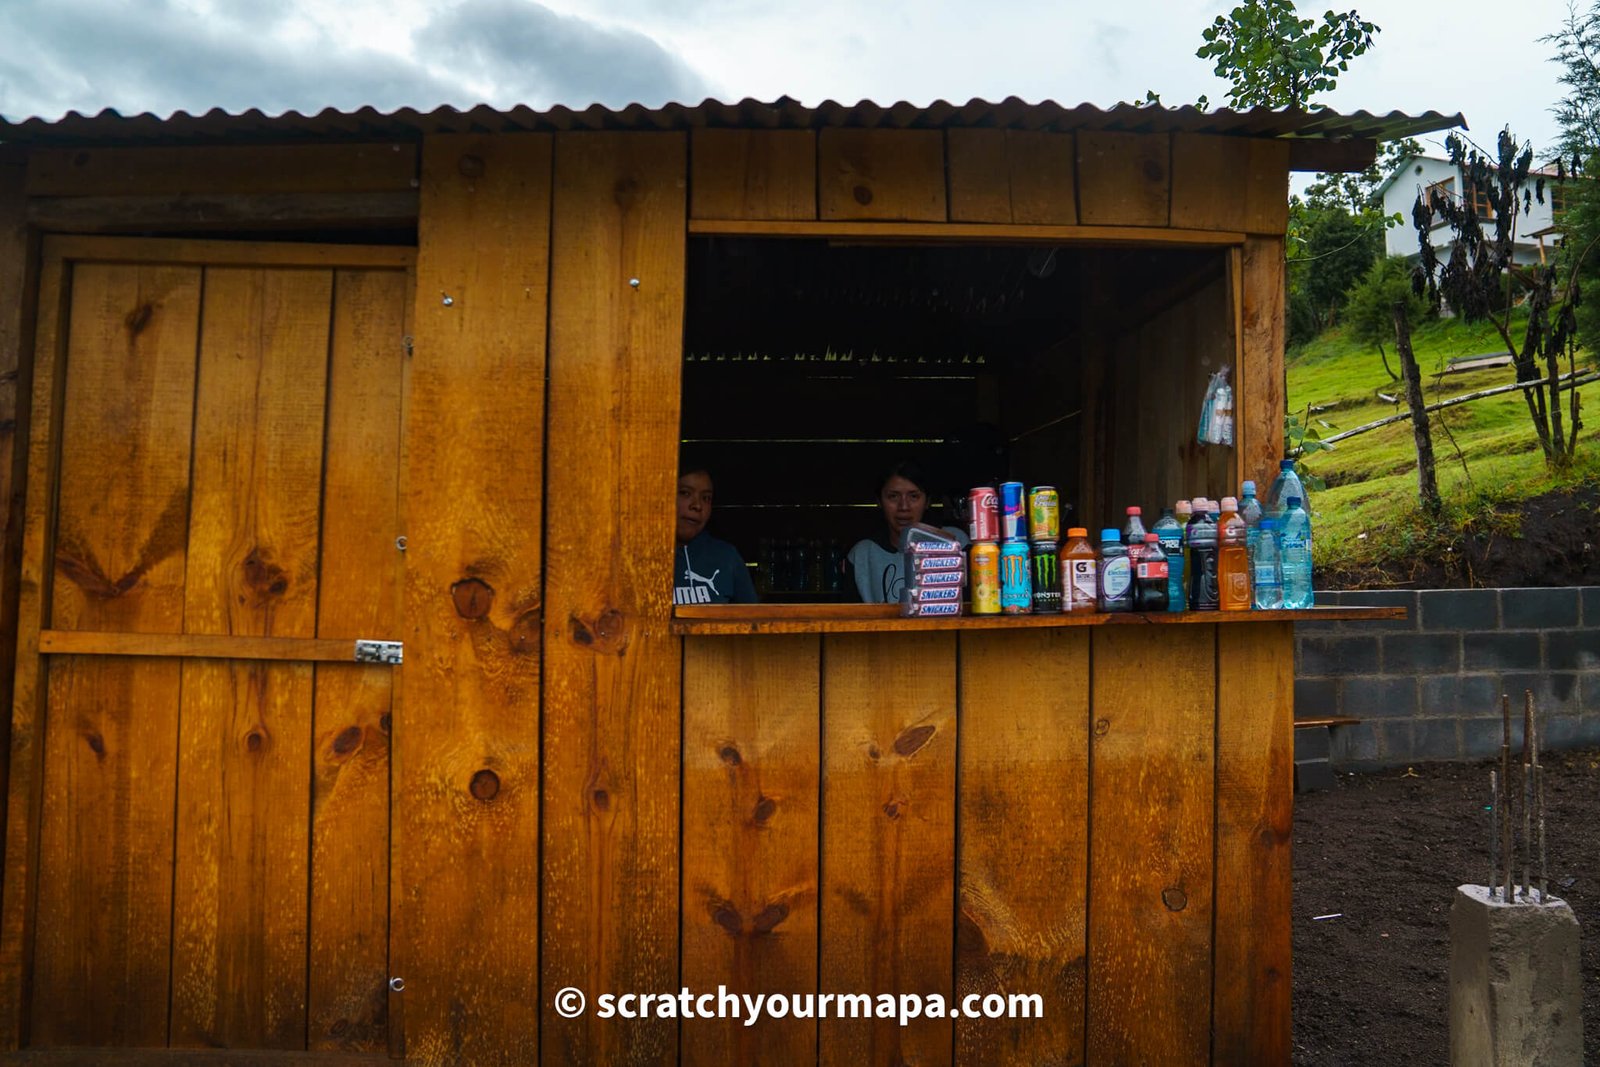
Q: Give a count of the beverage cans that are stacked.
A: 6